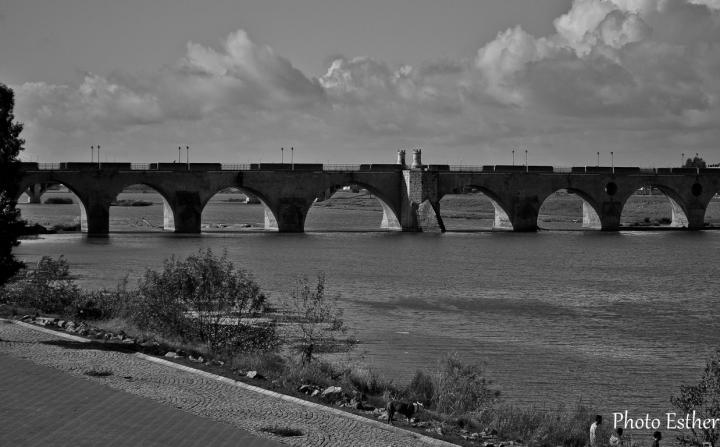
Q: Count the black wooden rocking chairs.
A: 0